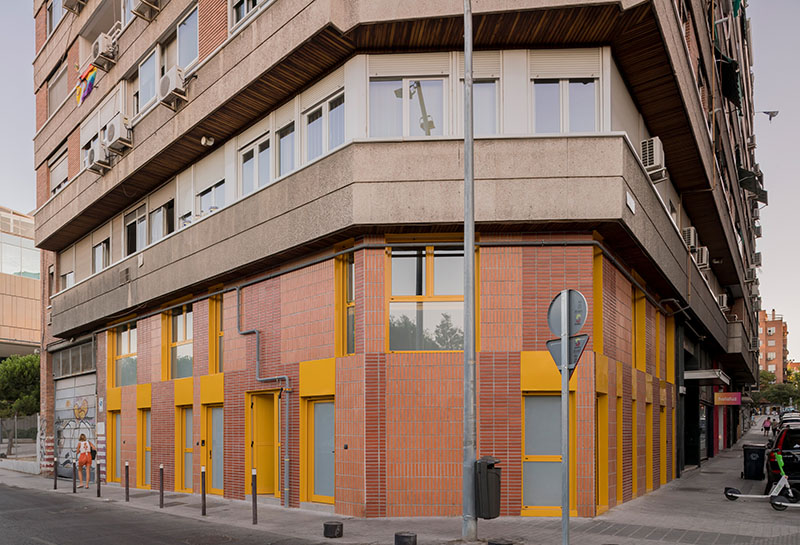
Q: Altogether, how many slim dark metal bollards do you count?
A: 7